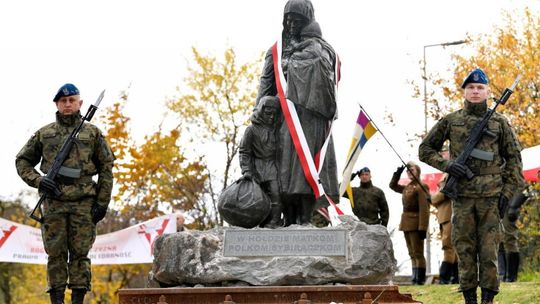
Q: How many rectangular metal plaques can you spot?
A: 1